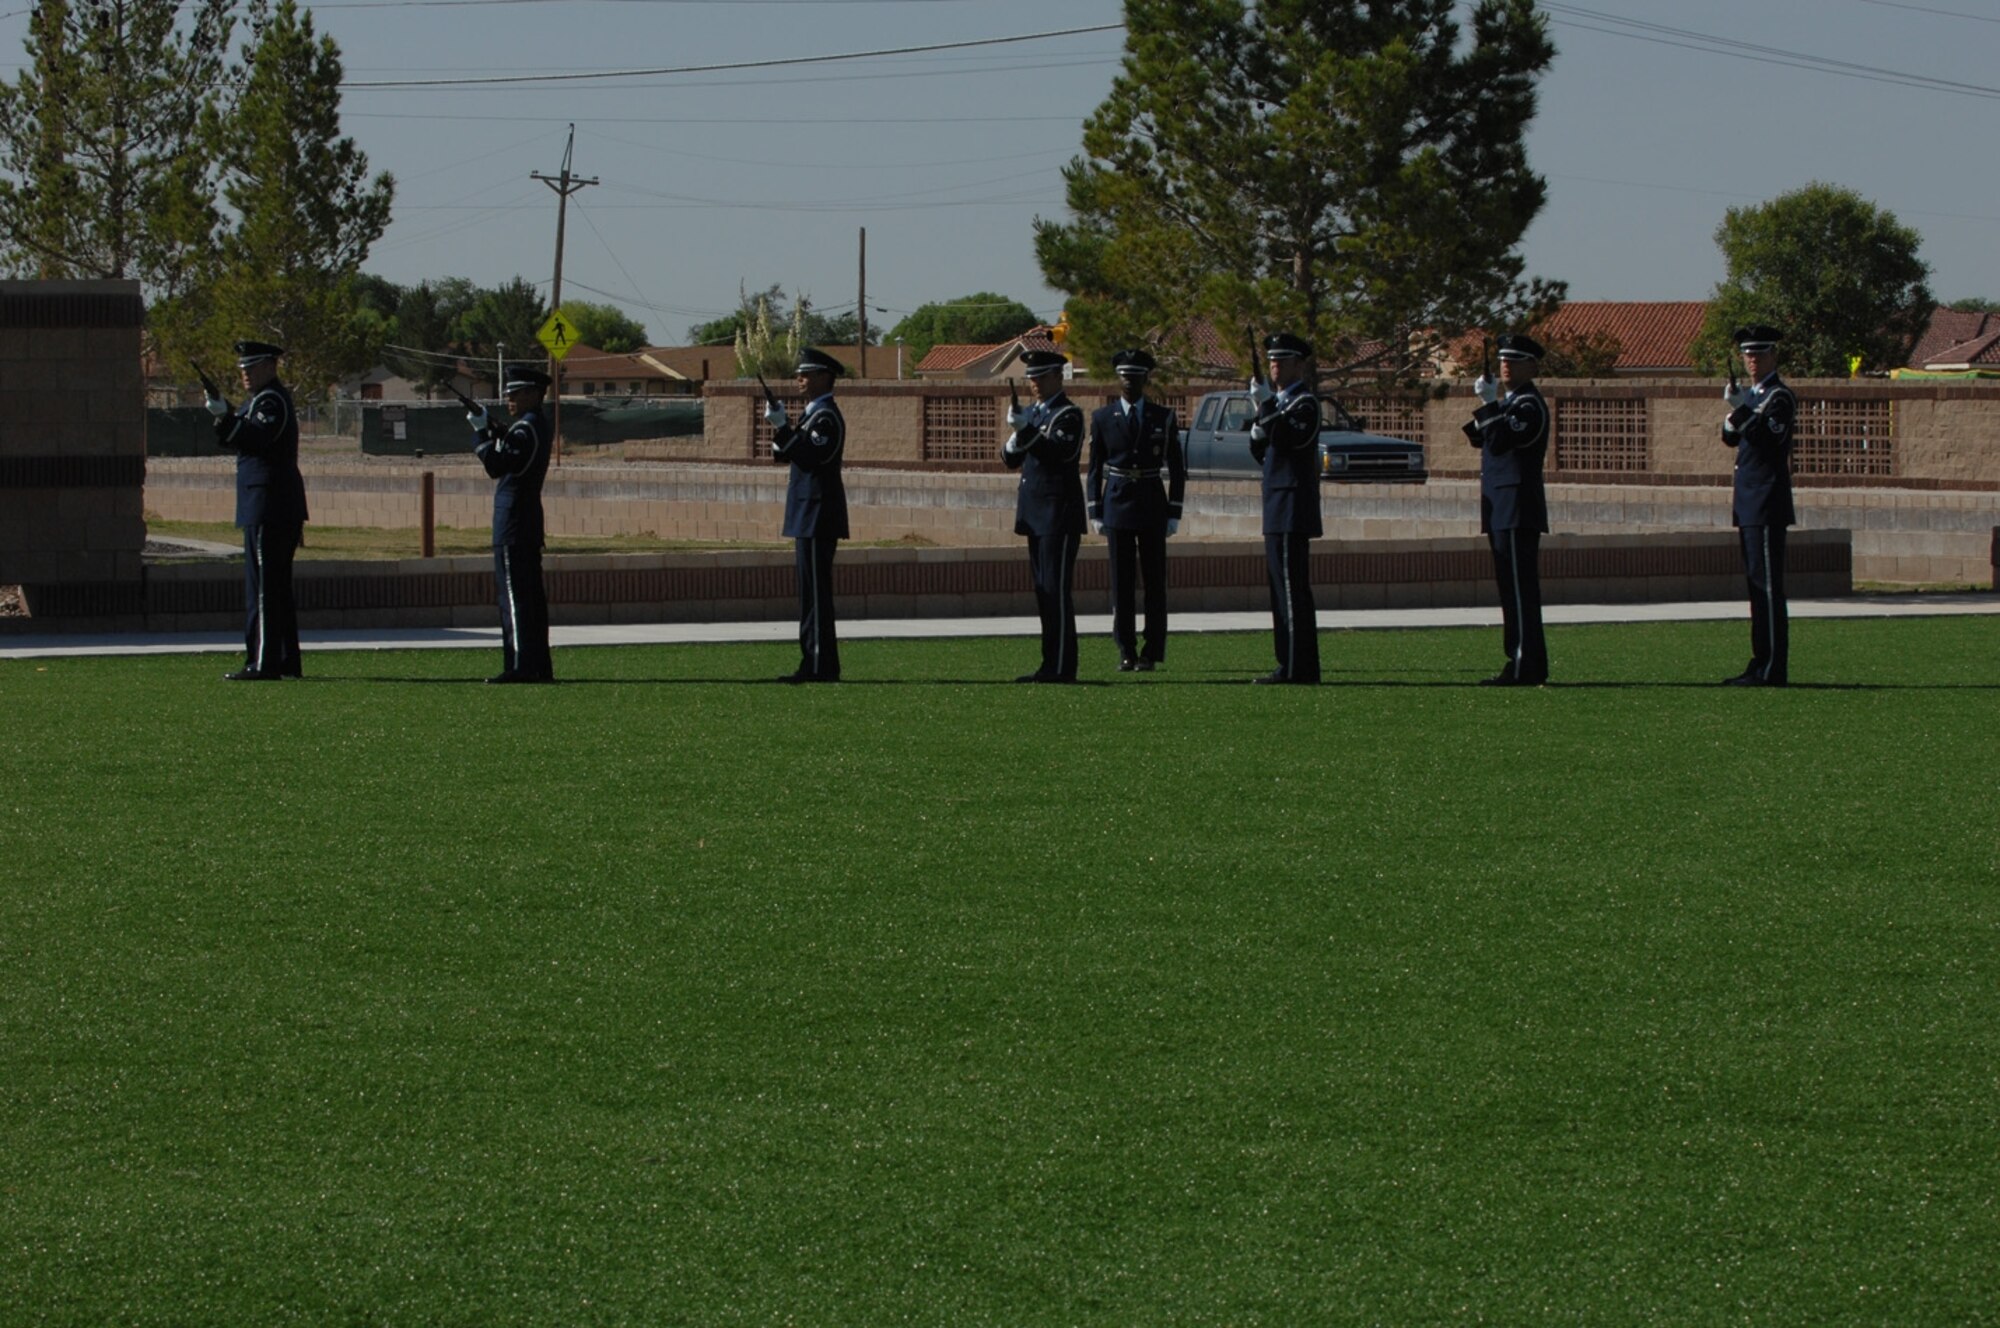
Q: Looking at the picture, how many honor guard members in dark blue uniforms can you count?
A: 8